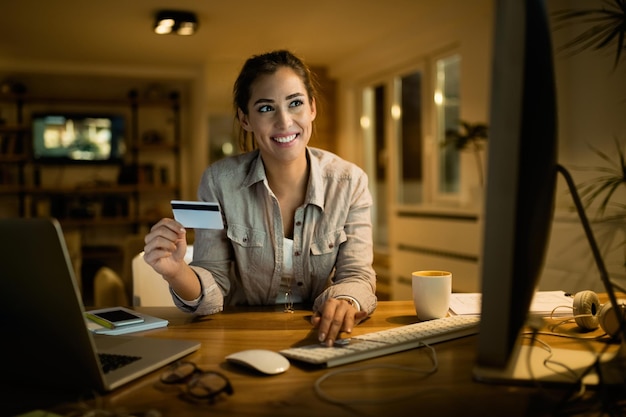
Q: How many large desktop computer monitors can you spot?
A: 1